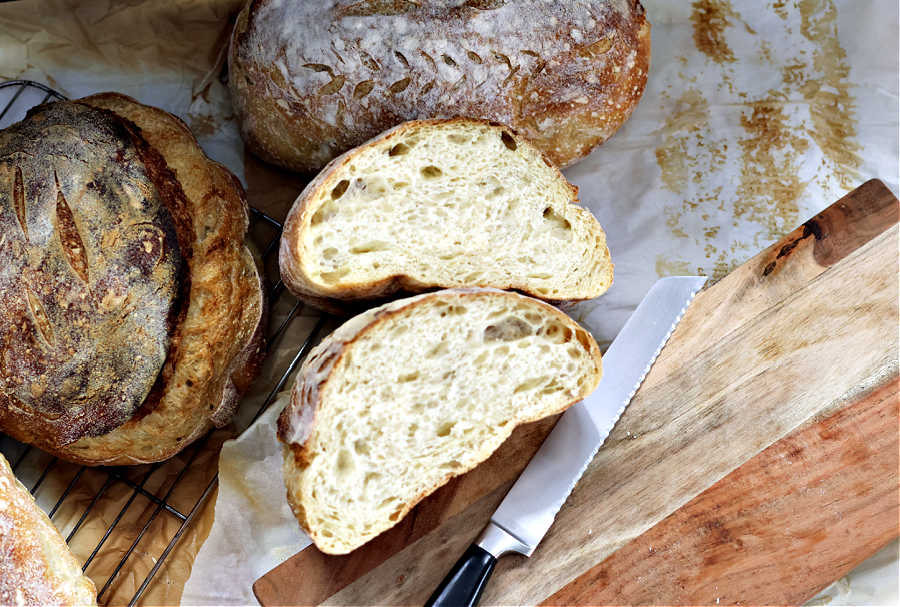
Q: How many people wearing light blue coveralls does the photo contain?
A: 0